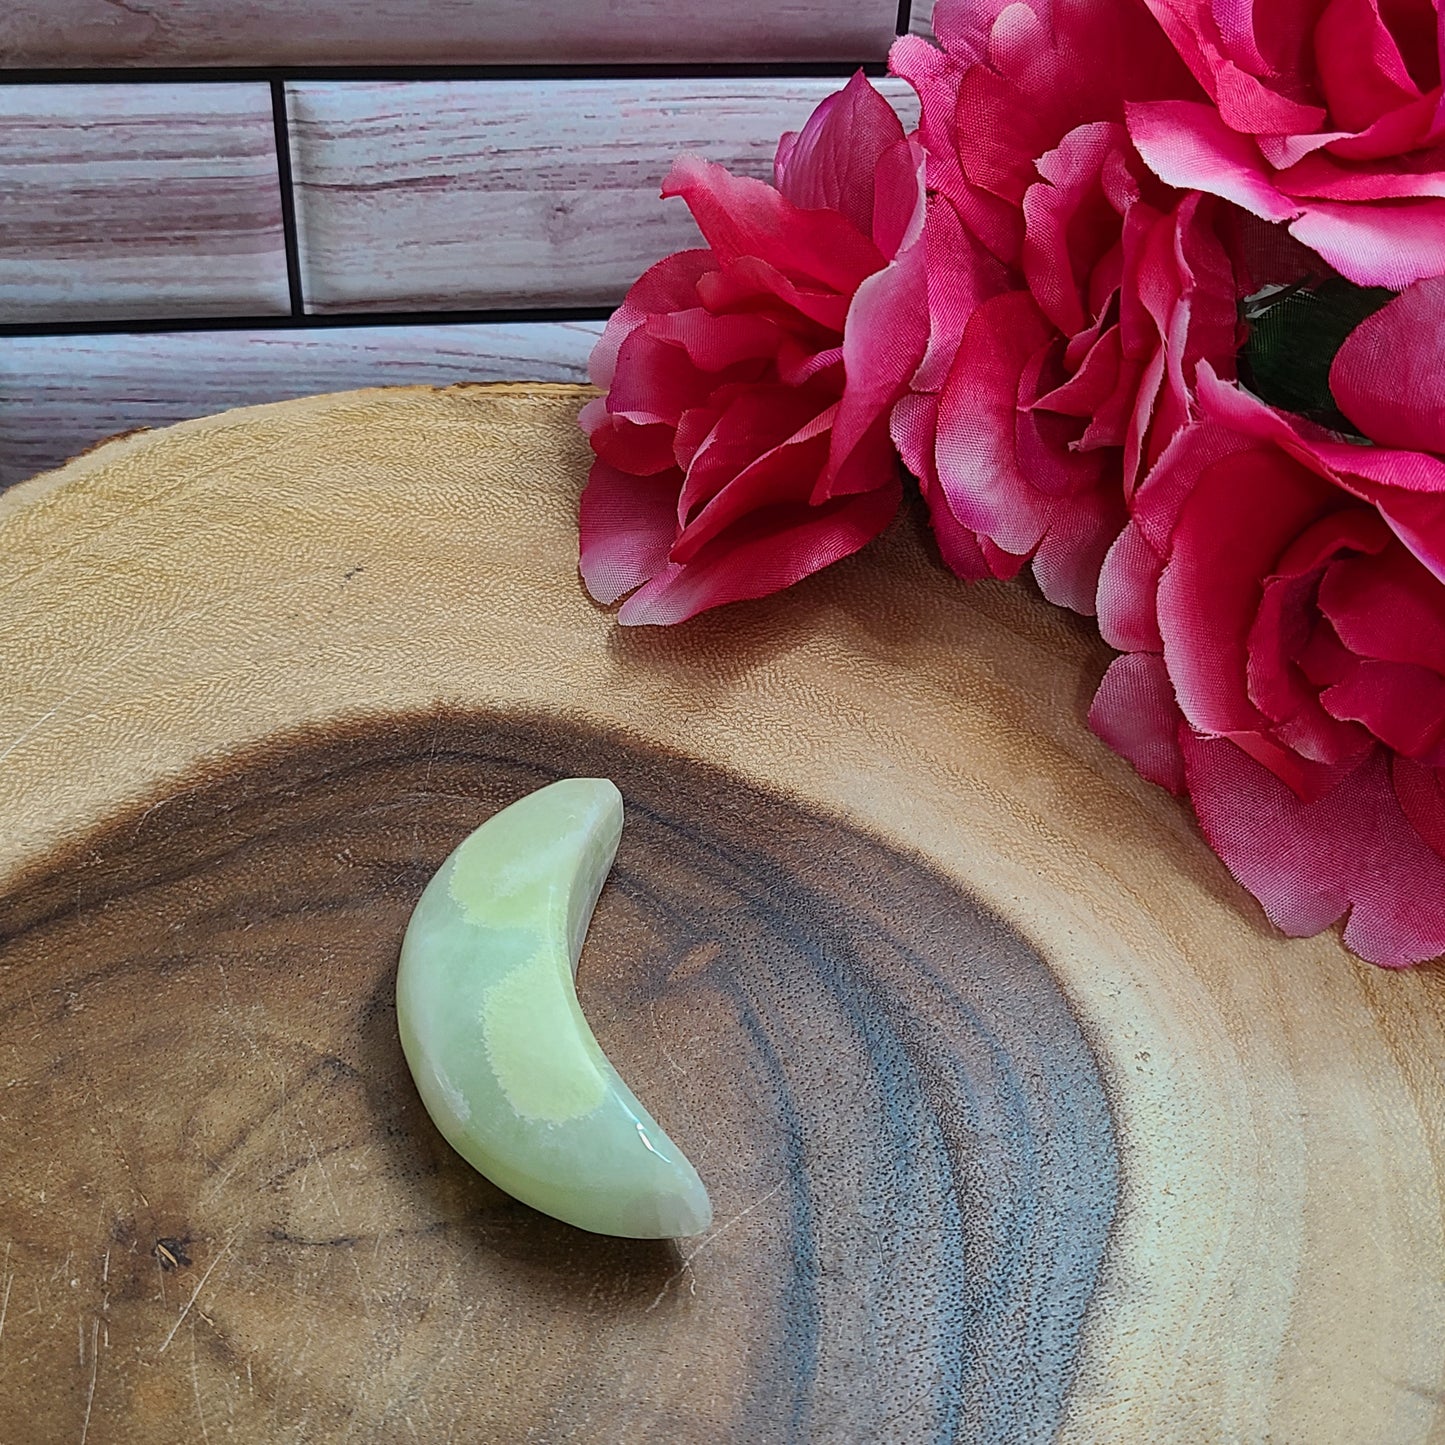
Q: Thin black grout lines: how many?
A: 4